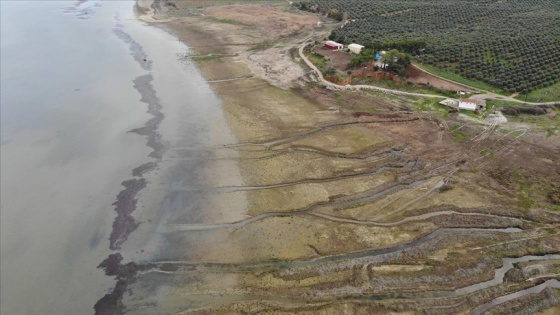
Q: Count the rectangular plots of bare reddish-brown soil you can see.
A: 2